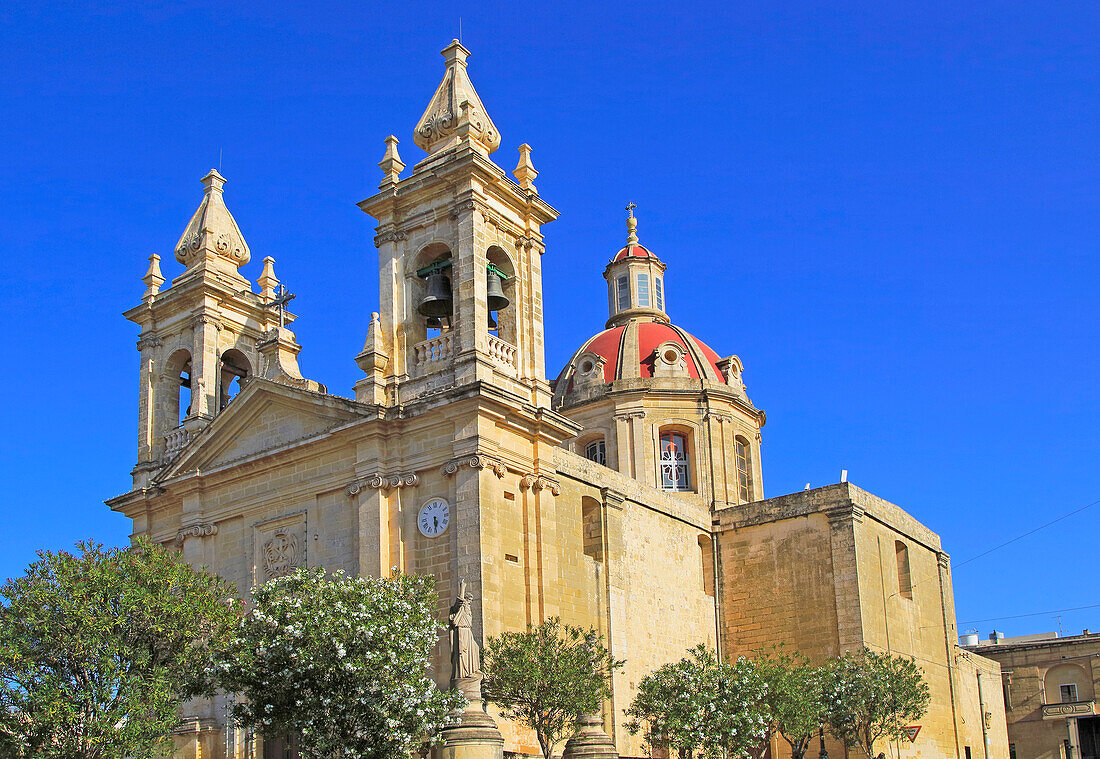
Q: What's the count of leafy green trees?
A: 6